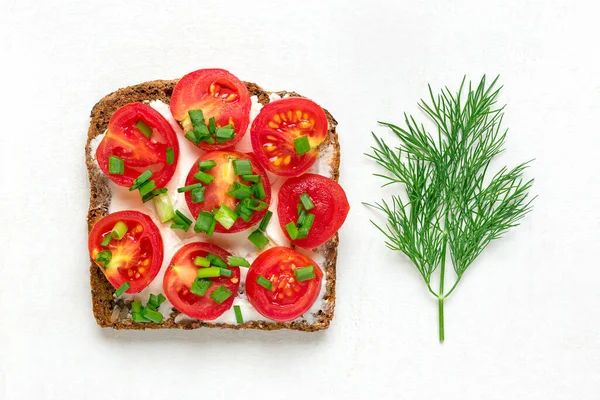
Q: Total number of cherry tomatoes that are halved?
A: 8